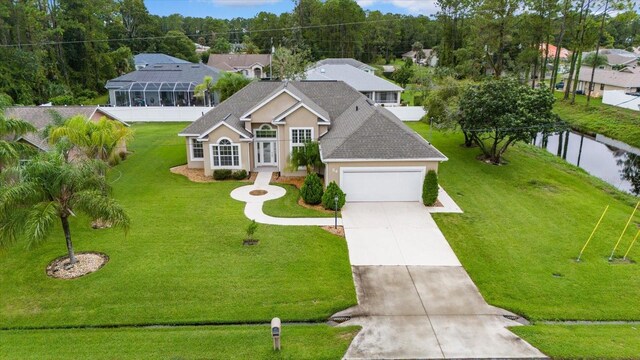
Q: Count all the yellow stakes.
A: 3